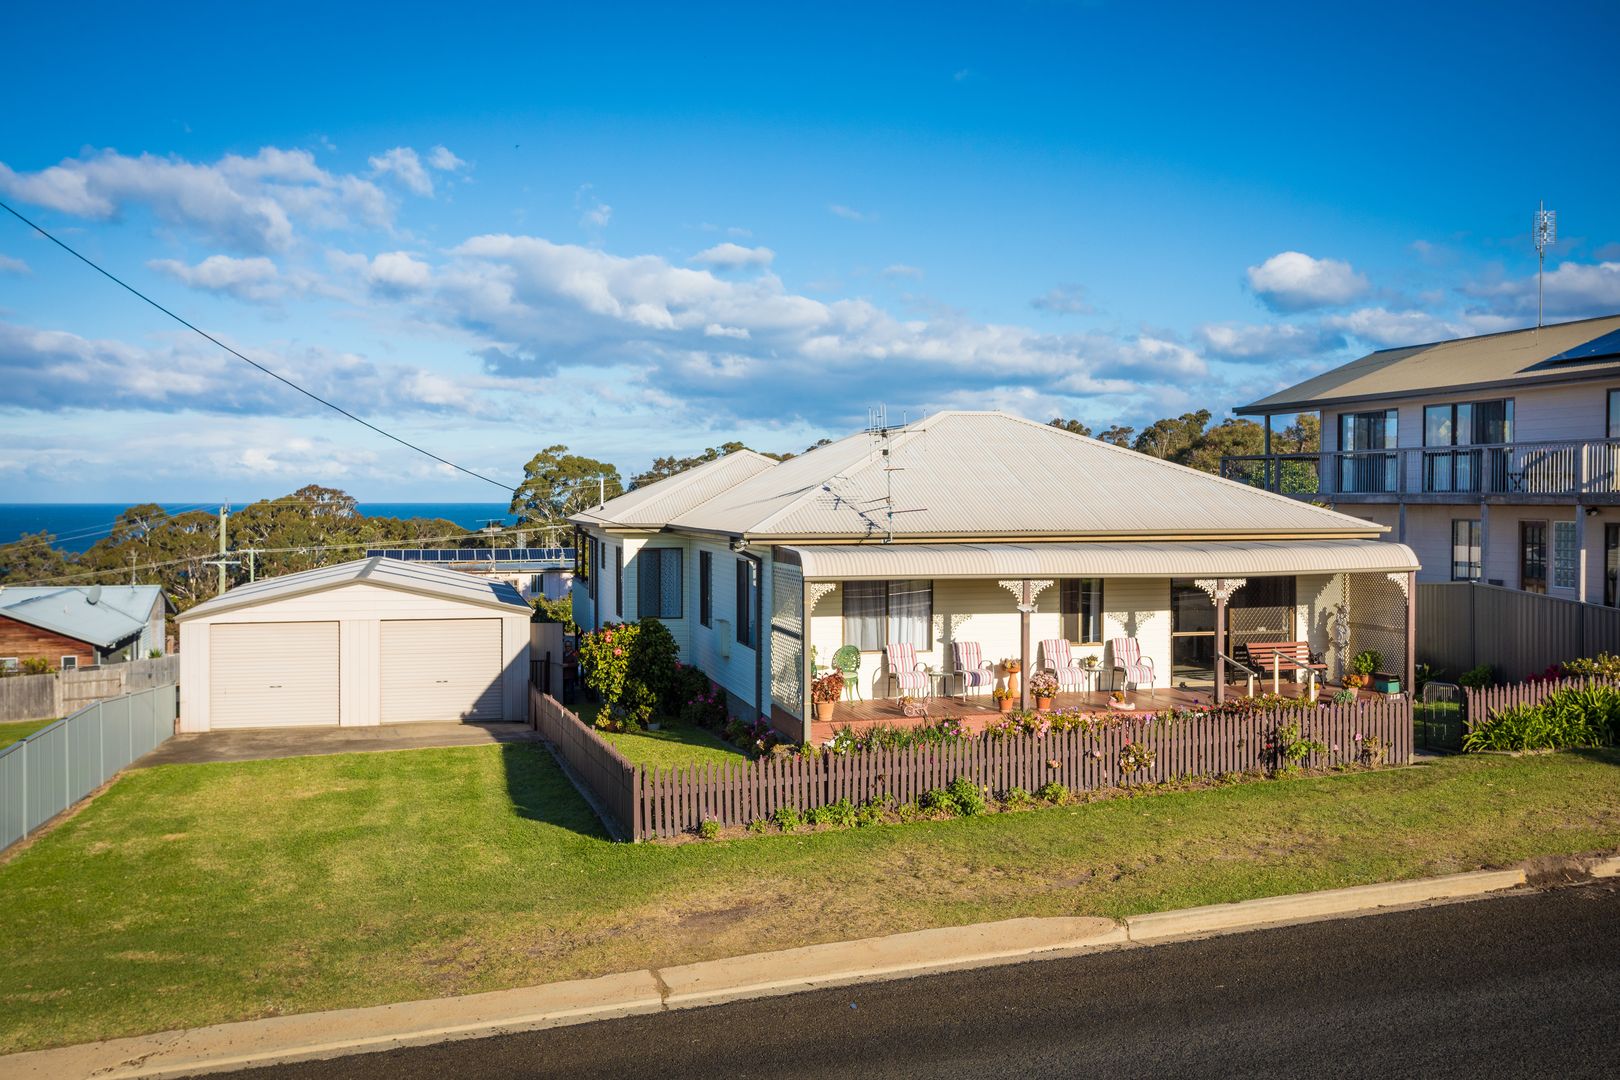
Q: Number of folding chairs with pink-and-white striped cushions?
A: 4